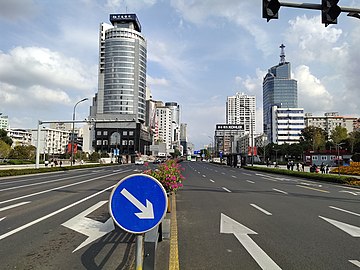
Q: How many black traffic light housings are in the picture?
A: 2